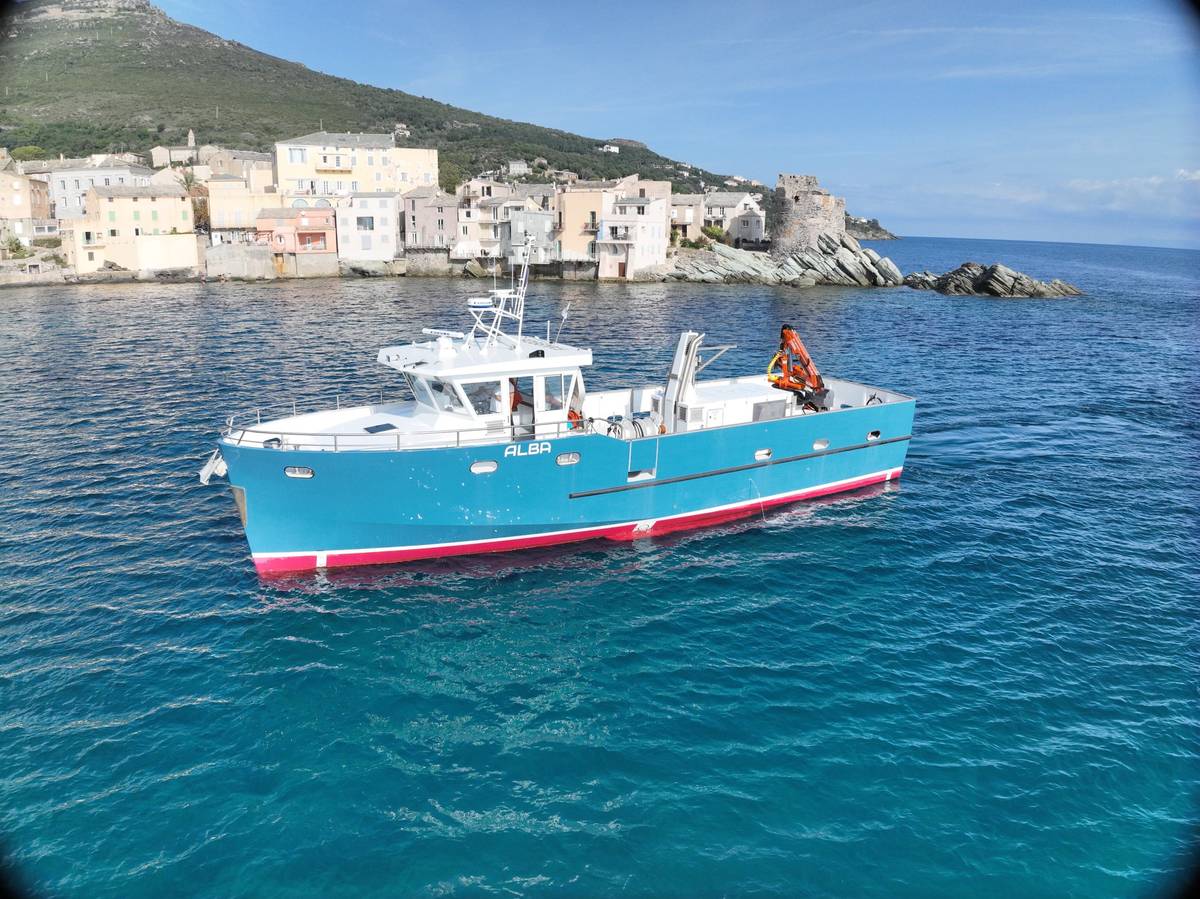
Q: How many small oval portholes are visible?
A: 6